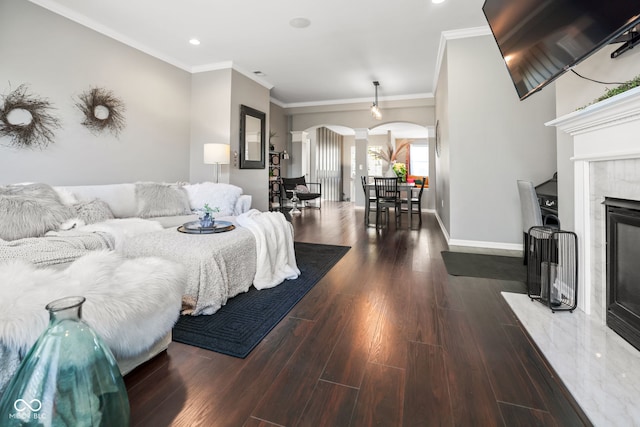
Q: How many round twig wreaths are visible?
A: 2